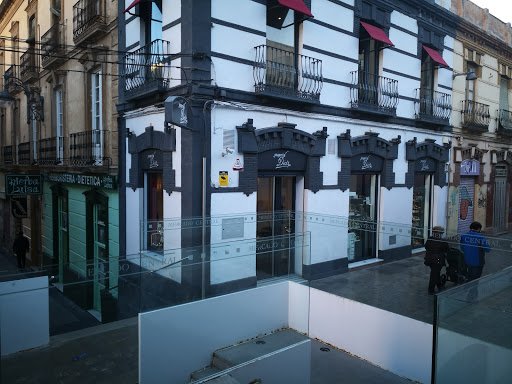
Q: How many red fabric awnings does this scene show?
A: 4